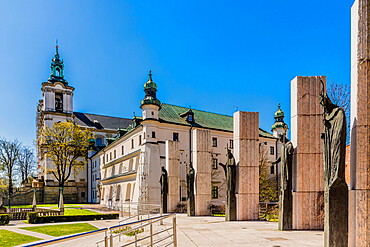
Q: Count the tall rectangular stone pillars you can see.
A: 5